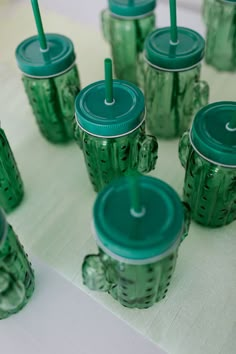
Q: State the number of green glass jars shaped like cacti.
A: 9